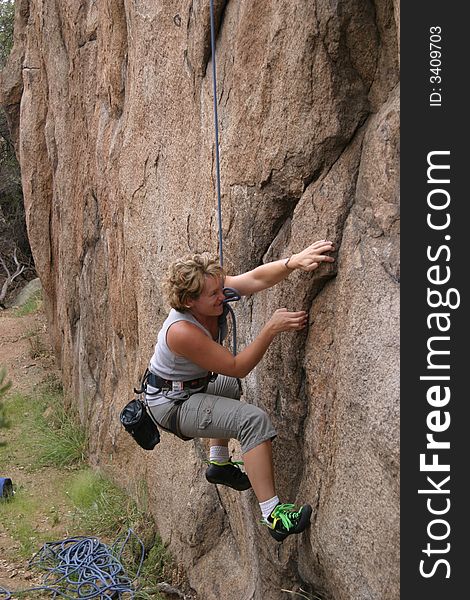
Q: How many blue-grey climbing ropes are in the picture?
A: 2